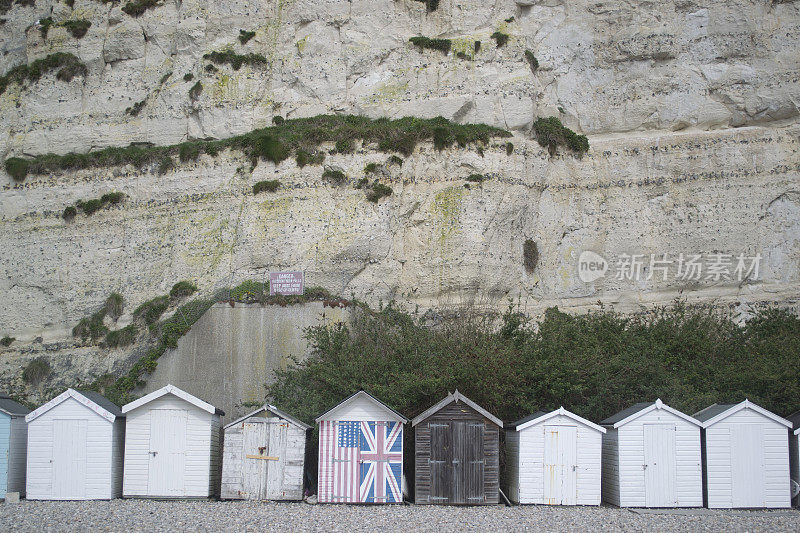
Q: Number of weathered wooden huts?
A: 2